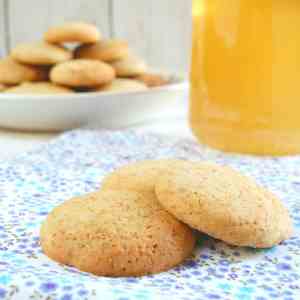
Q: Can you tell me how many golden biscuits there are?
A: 12